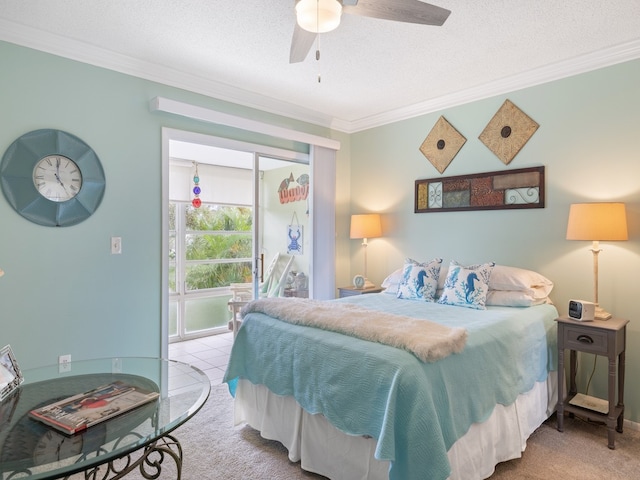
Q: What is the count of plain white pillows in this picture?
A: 4